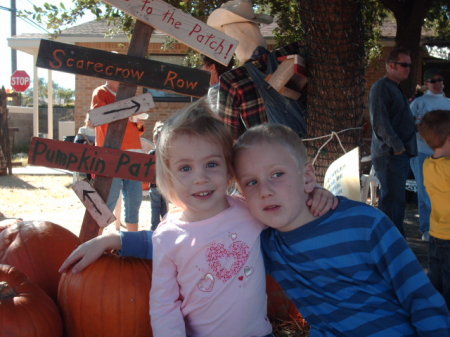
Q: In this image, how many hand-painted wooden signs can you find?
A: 5